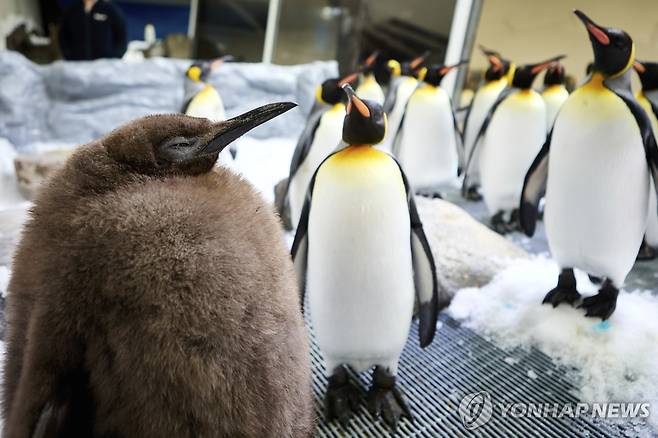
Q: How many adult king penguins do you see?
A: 11